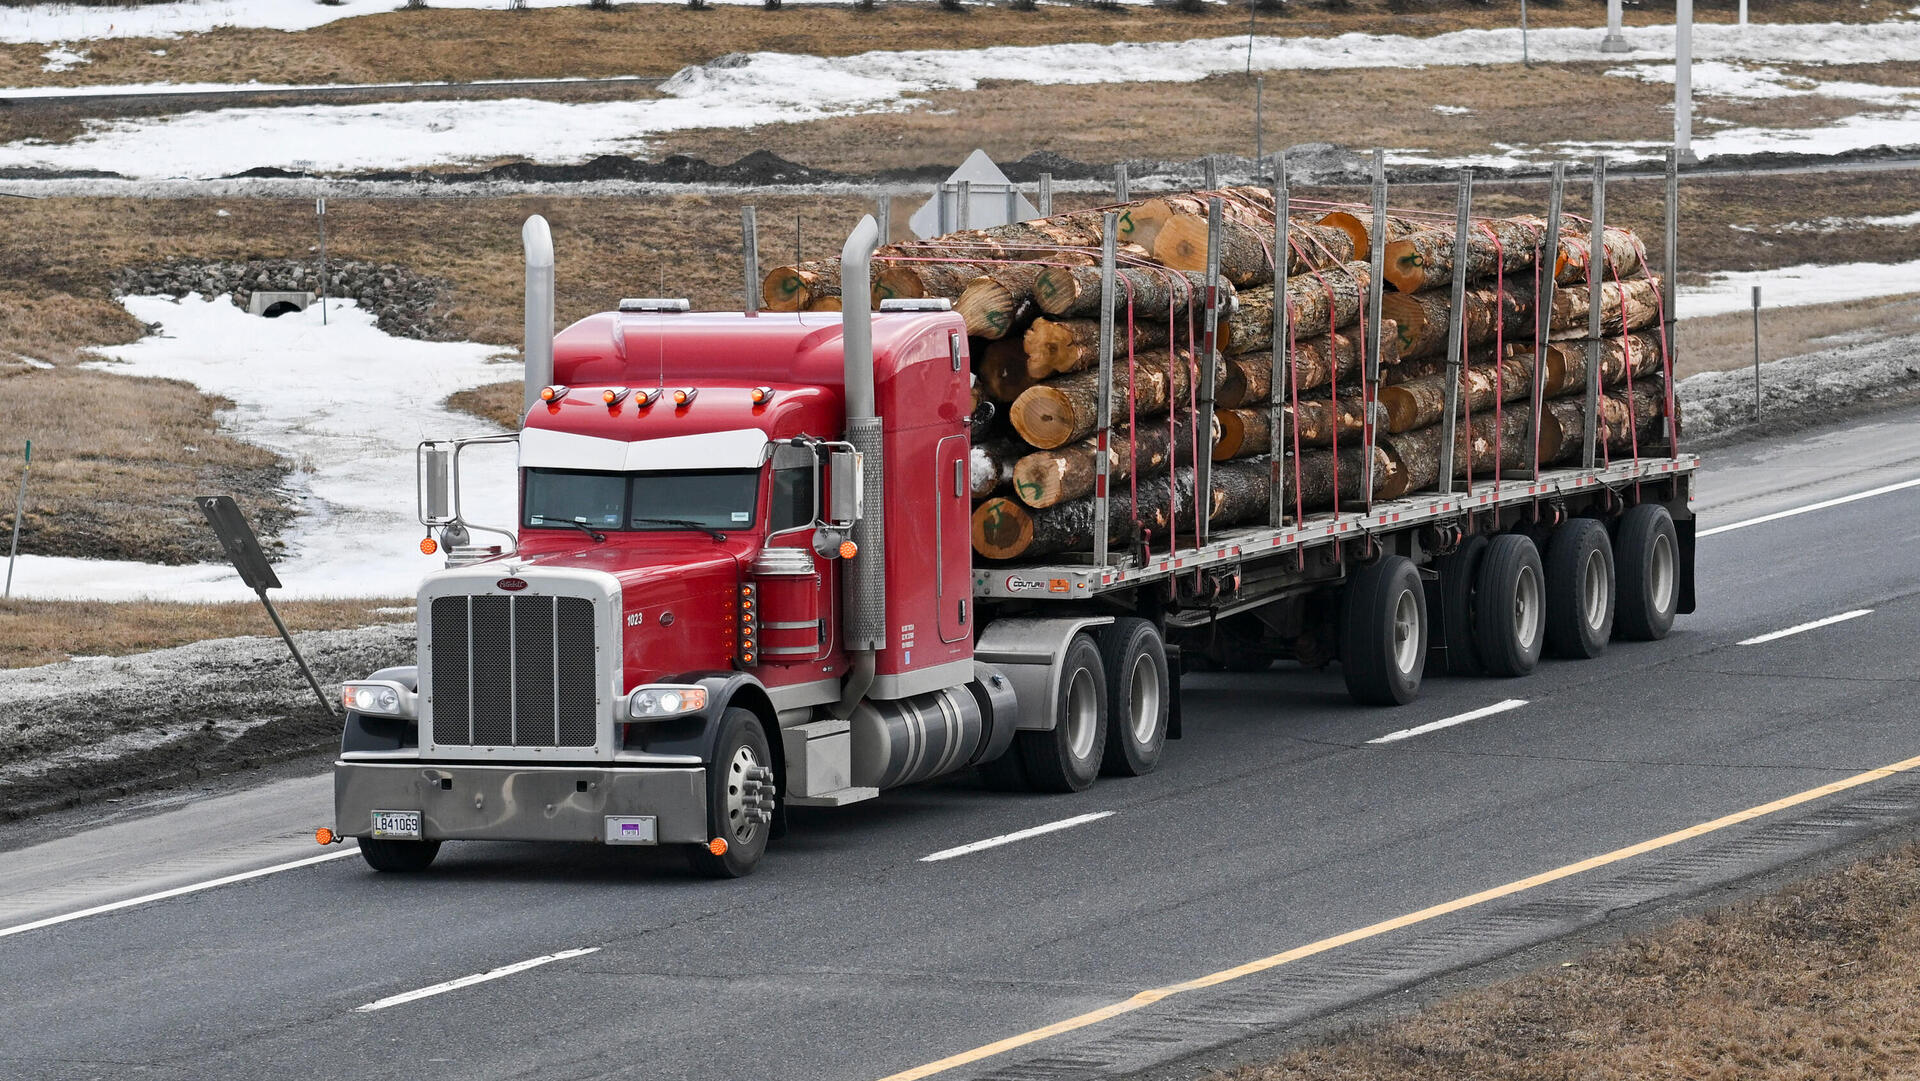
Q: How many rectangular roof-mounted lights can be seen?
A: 2